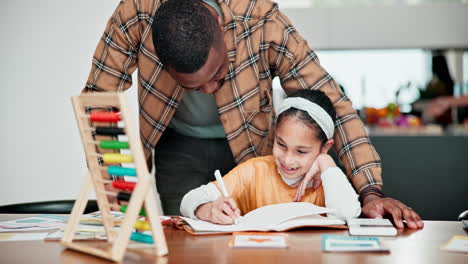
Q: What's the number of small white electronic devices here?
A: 1